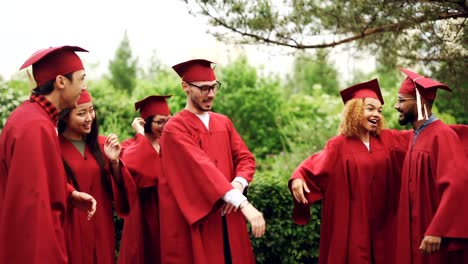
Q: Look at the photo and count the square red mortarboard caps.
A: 6